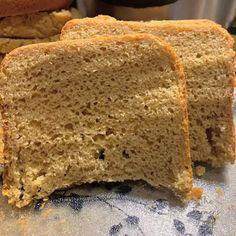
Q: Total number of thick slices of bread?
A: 2